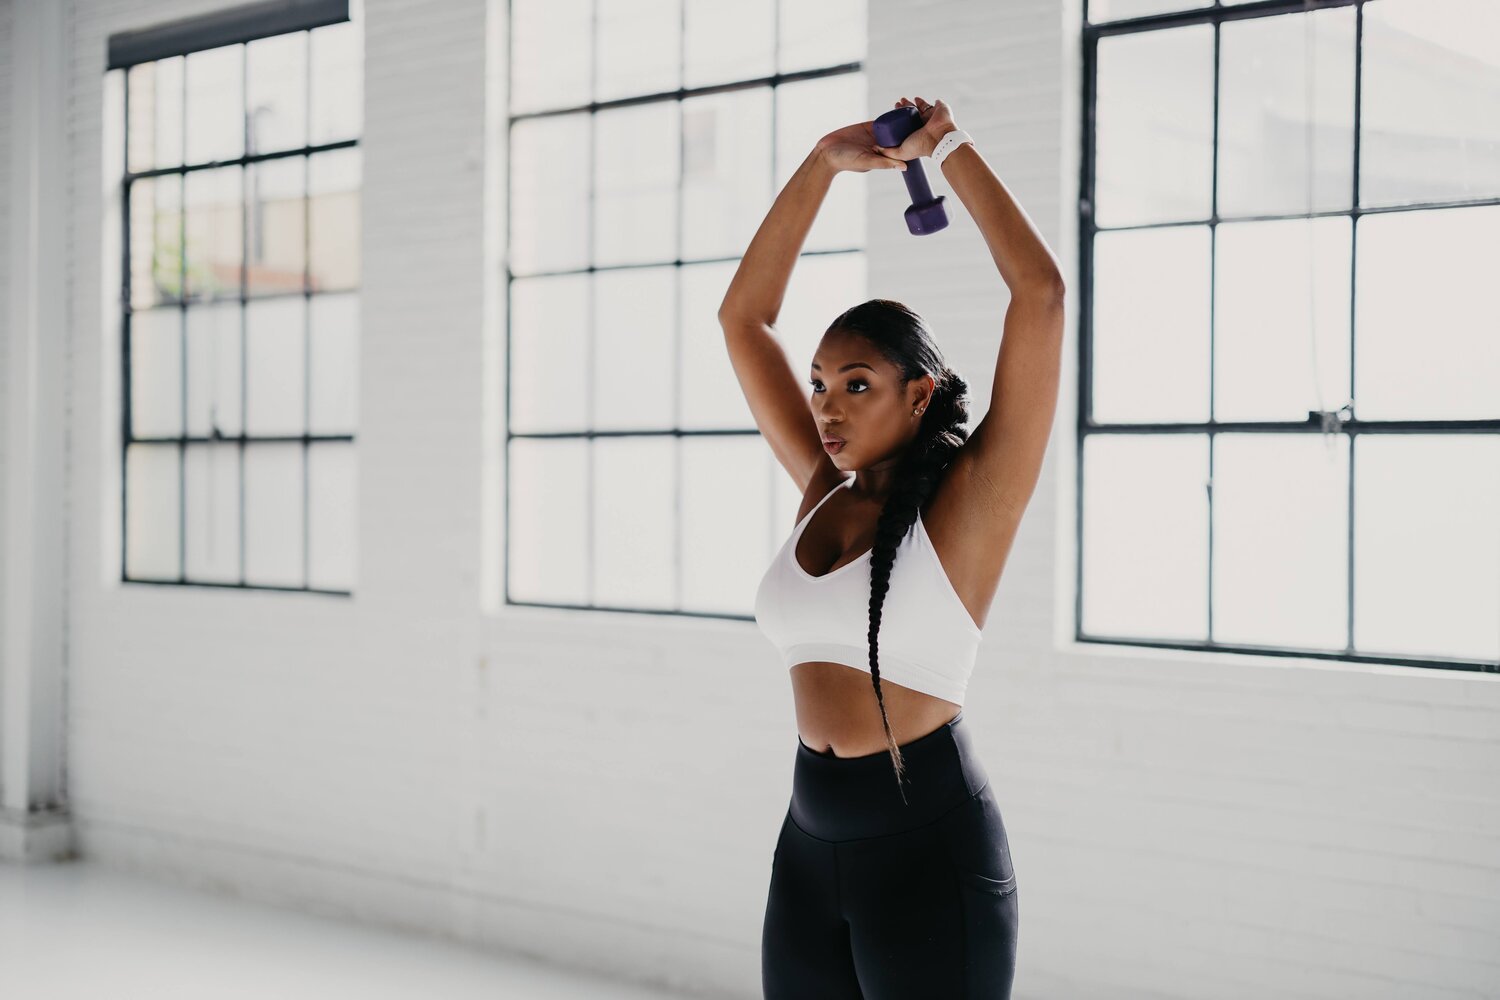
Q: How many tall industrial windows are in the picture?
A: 3